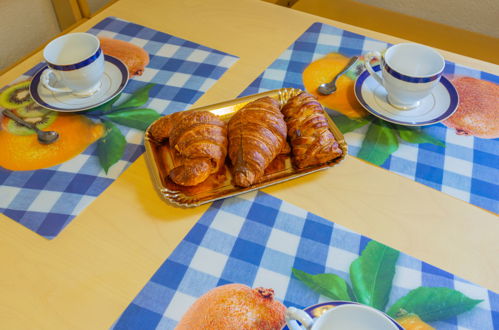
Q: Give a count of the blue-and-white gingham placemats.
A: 3